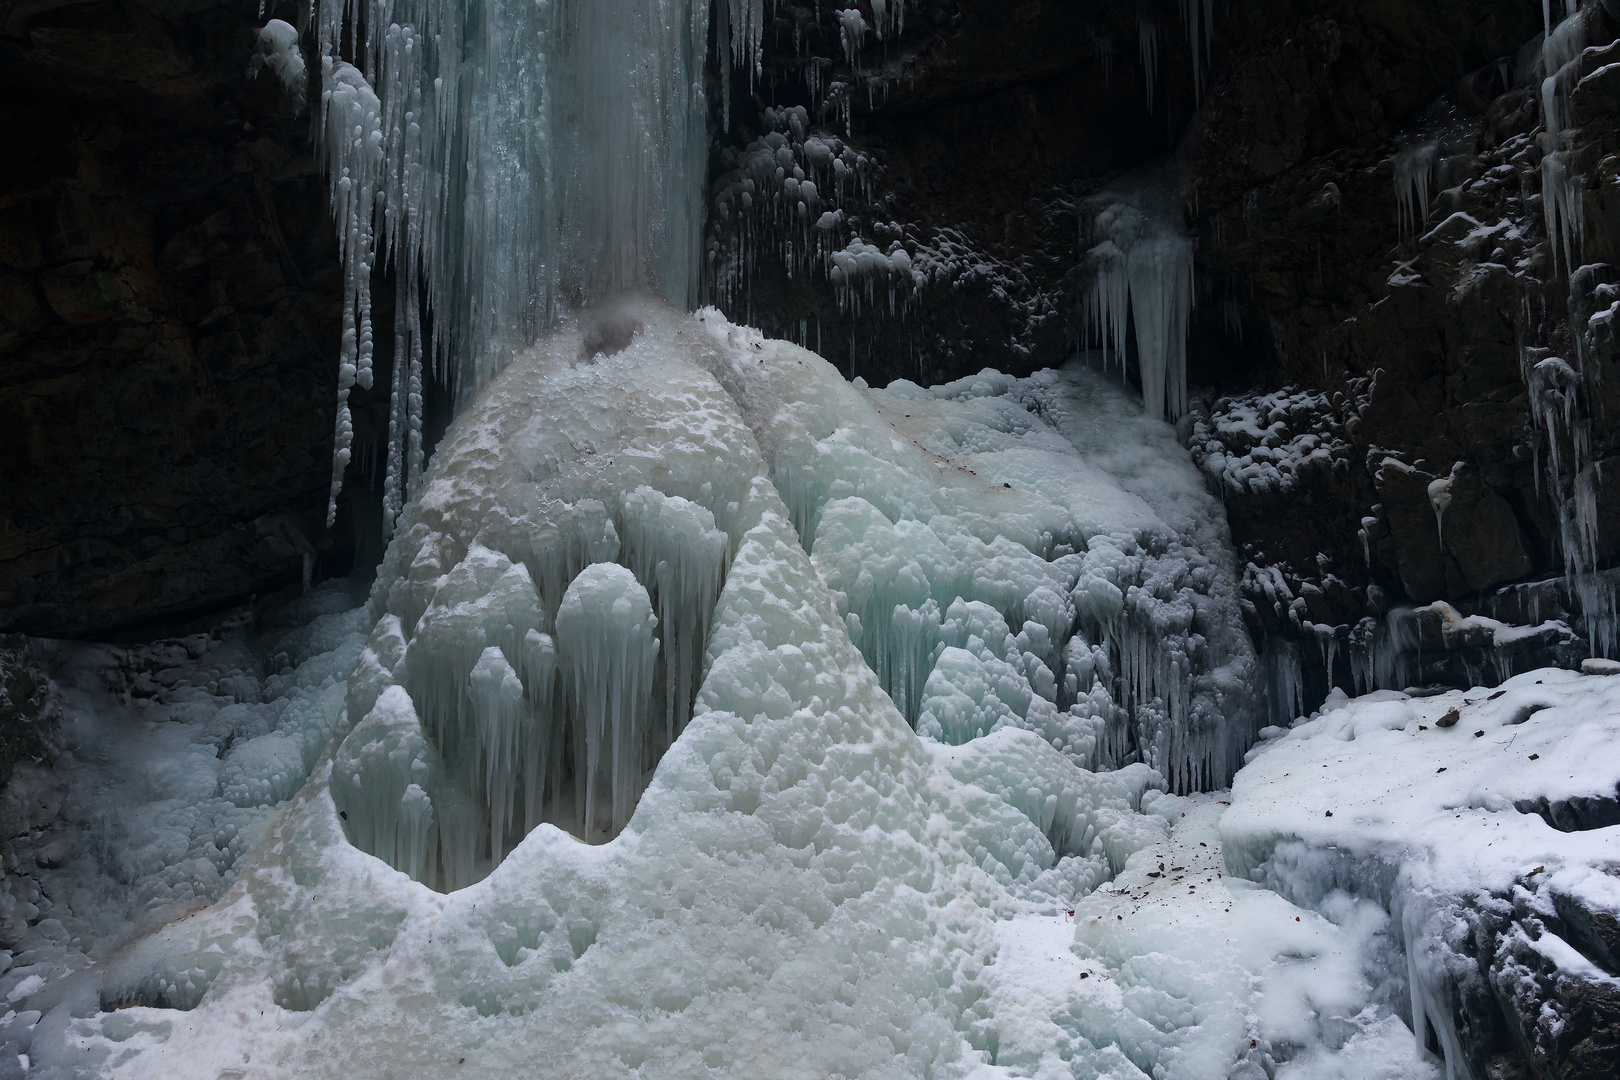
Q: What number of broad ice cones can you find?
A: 1